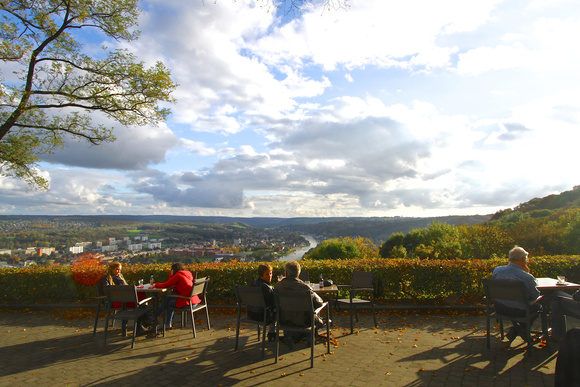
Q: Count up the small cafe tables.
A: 3